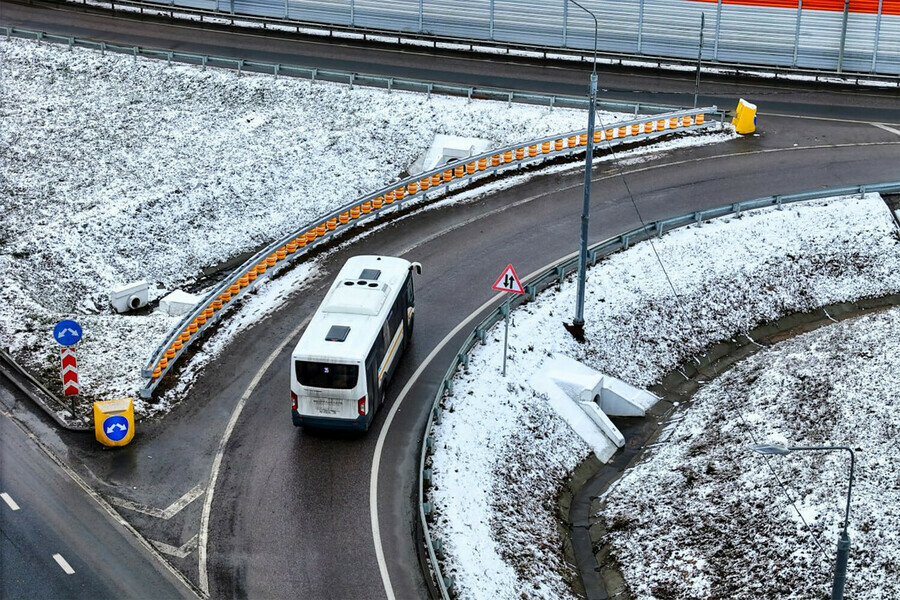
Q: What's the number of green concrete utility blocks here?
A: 0